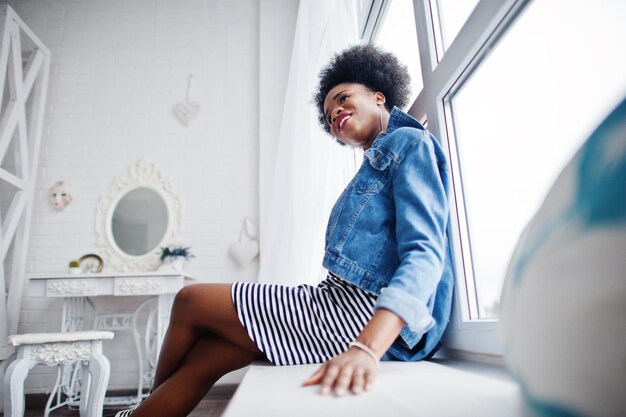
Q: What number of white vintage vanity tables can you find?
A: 1